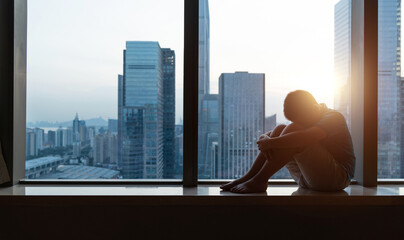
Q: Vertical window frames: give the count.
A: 3